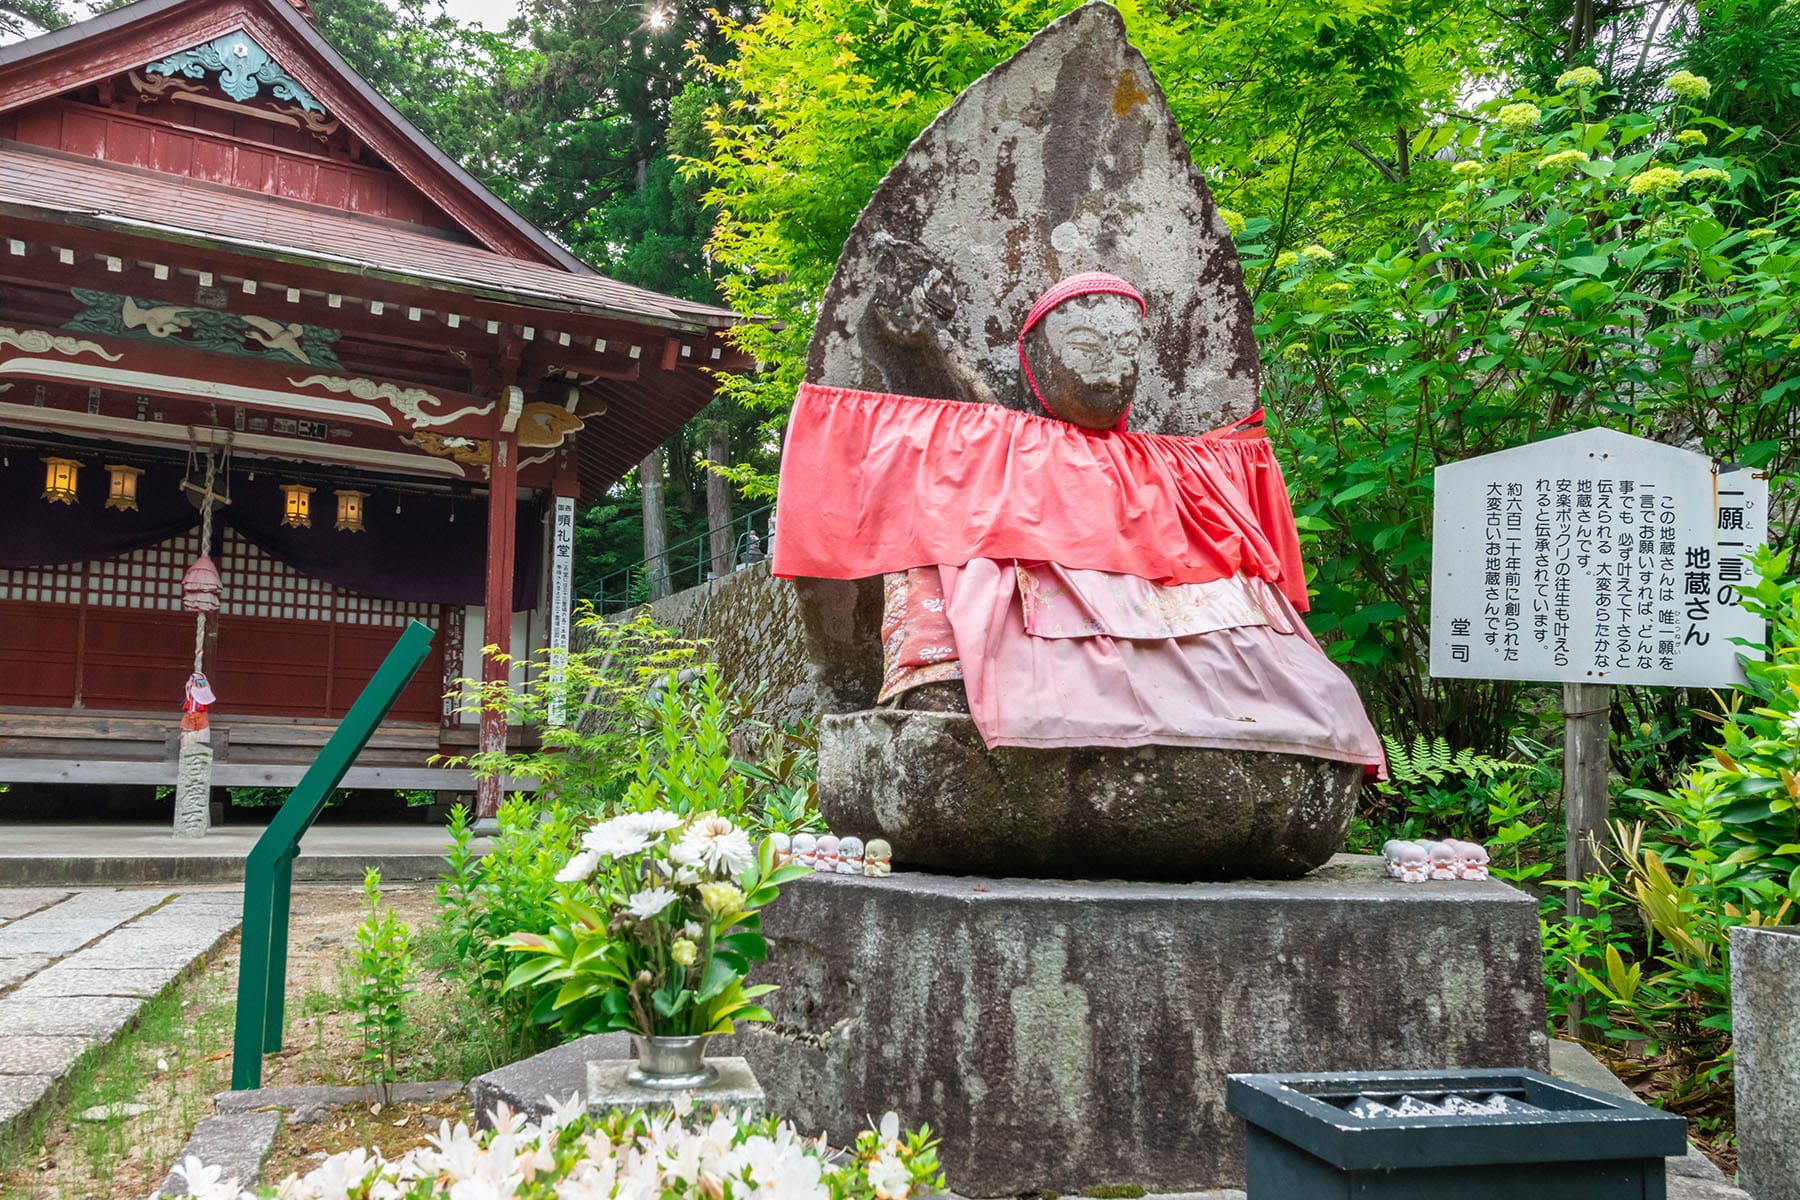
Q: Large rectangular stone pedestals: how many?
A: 1